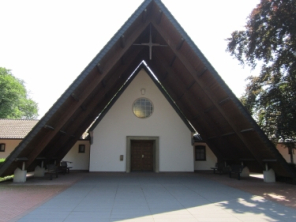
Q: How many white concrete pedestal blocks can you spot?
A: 4